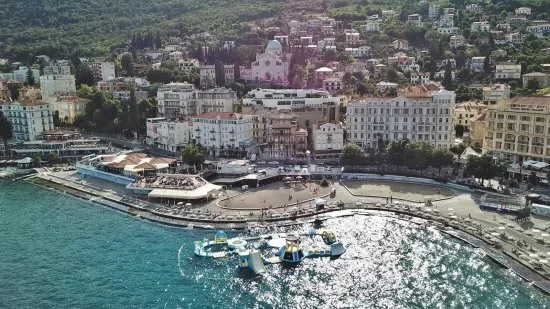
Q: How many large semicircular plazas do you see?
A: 2